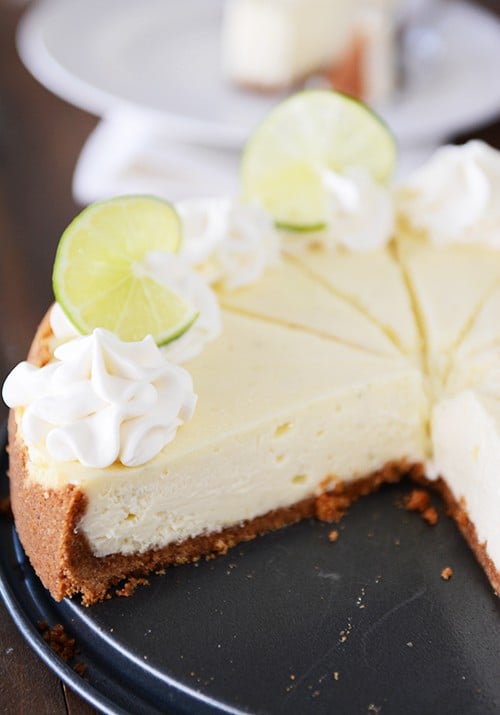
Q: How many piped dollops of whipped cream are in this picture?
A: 5